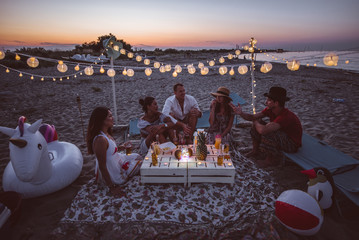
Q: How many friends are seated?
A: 5